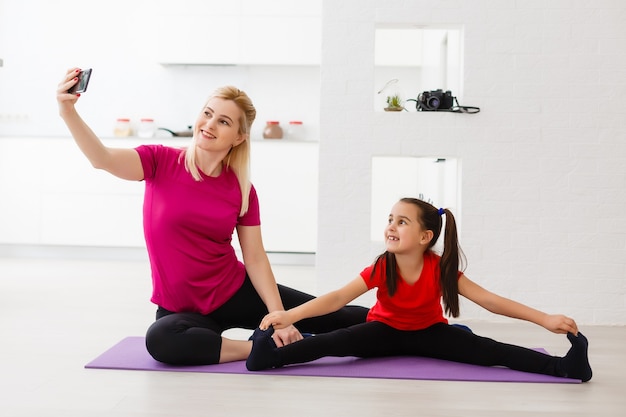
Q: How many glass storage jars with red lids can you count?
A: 4